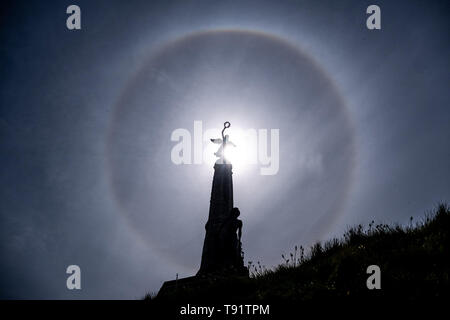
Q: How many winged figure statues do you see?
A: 1